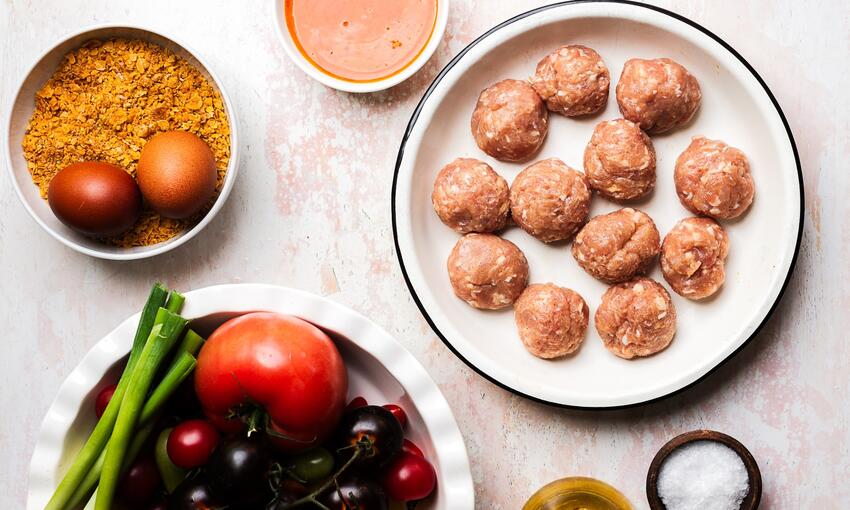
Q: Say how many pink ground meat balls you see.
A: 12